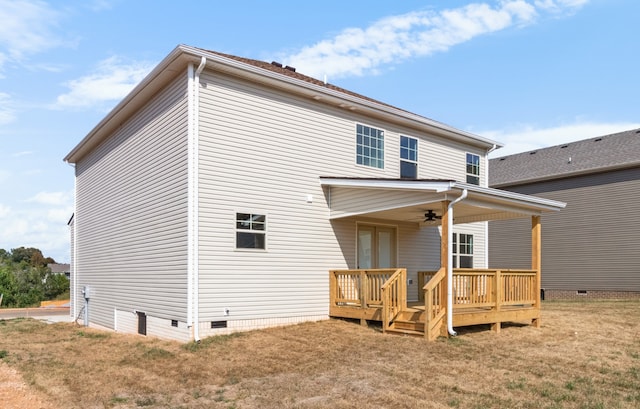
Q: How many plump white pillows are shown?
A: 0